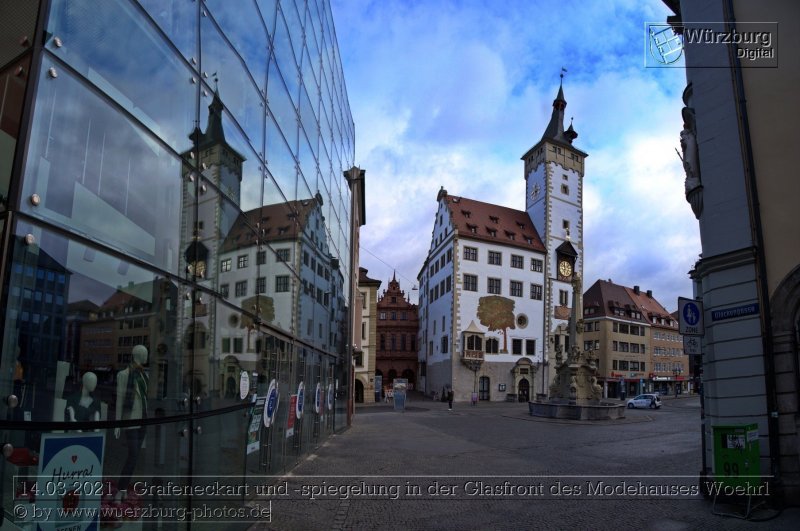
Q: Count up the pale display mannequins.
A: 2